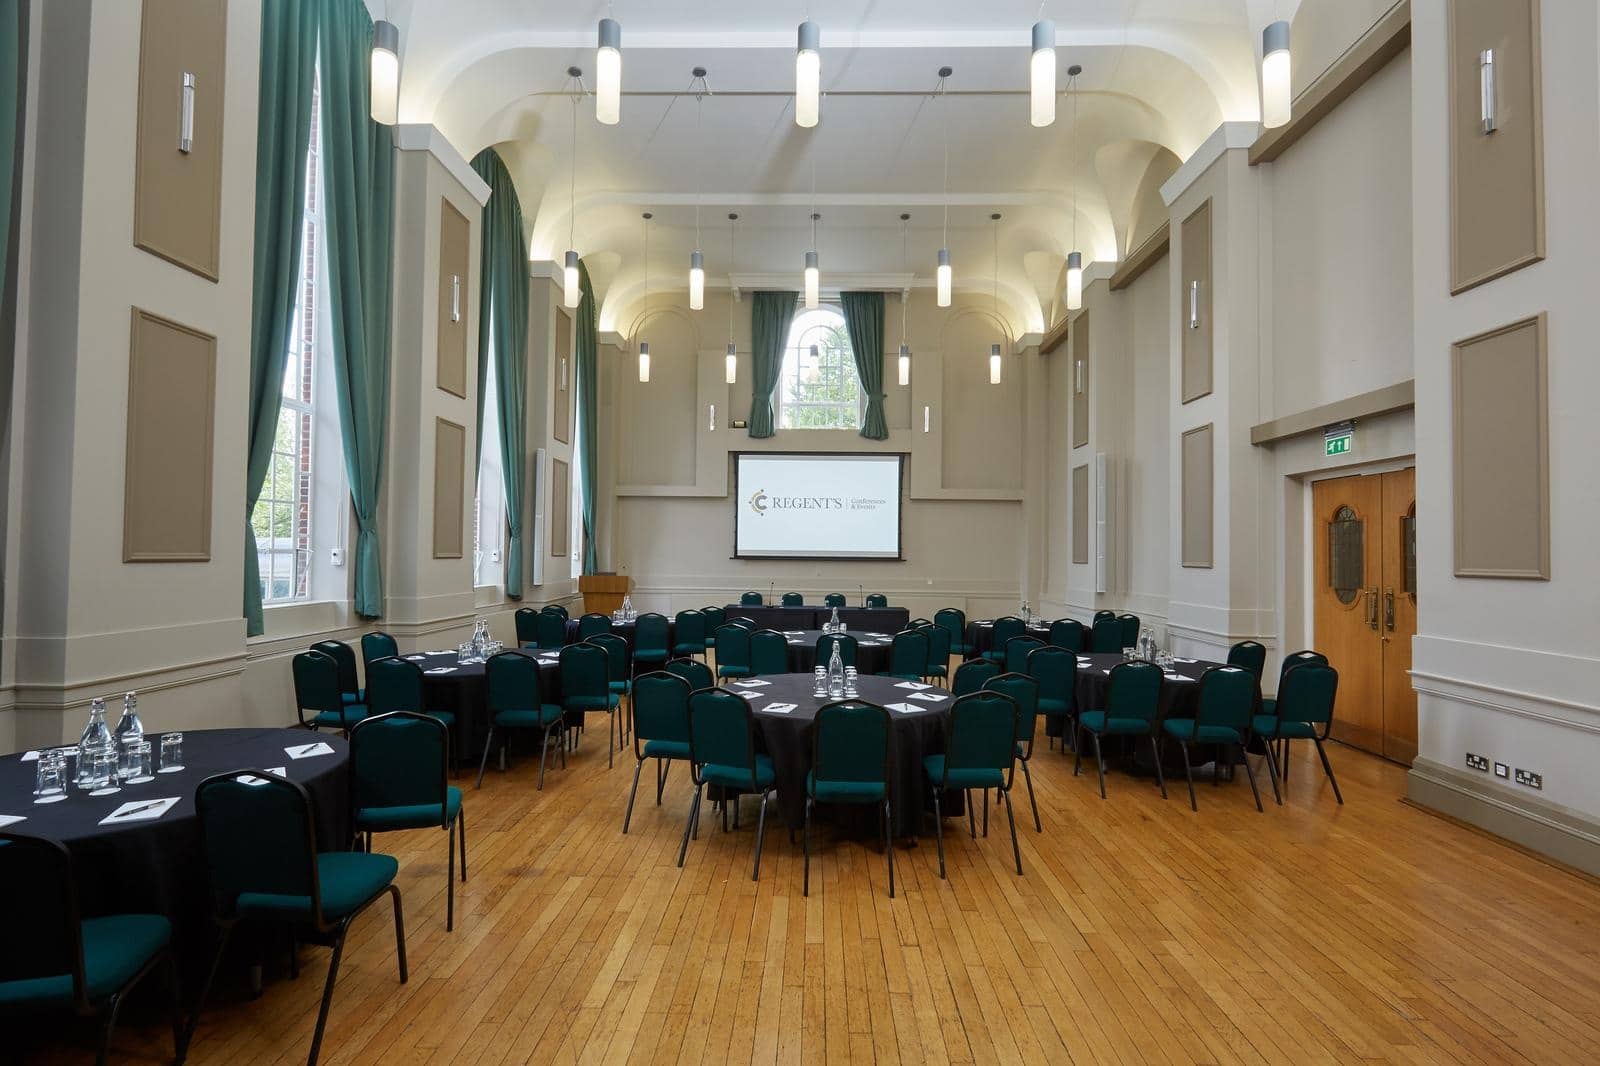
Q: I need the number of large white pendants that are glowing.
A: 15